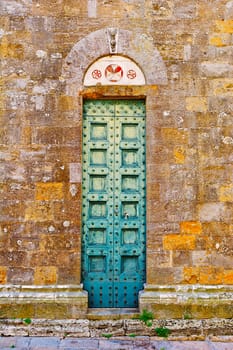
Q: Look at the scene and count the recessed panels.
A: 12